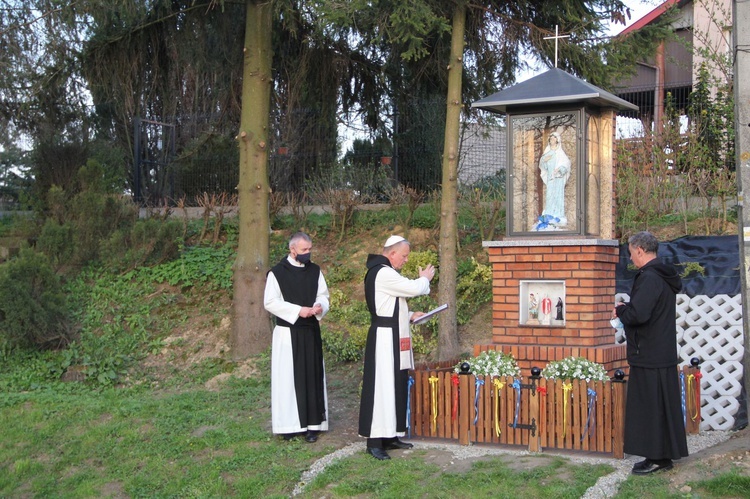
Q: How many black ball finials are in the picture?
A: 4